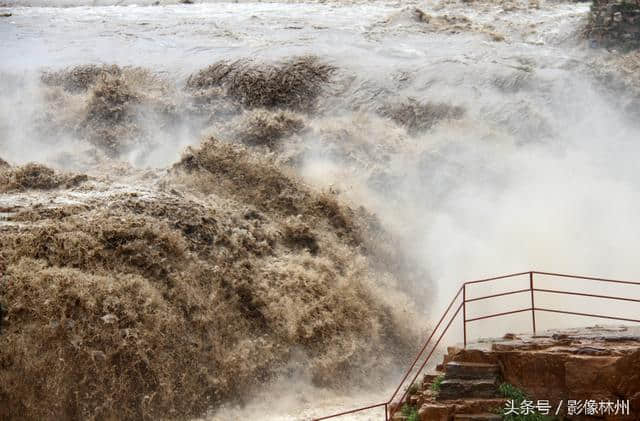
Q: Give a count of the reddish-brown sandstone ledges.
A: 1